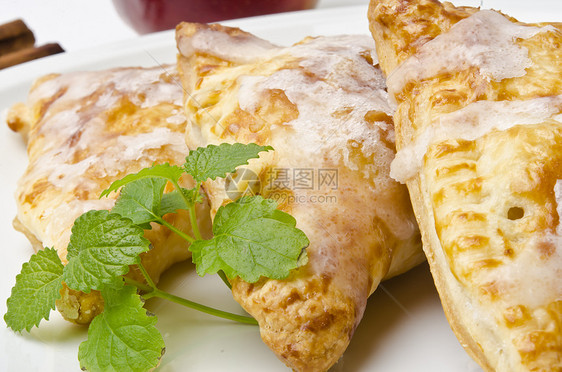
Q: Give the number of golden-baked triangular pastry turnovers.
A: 3